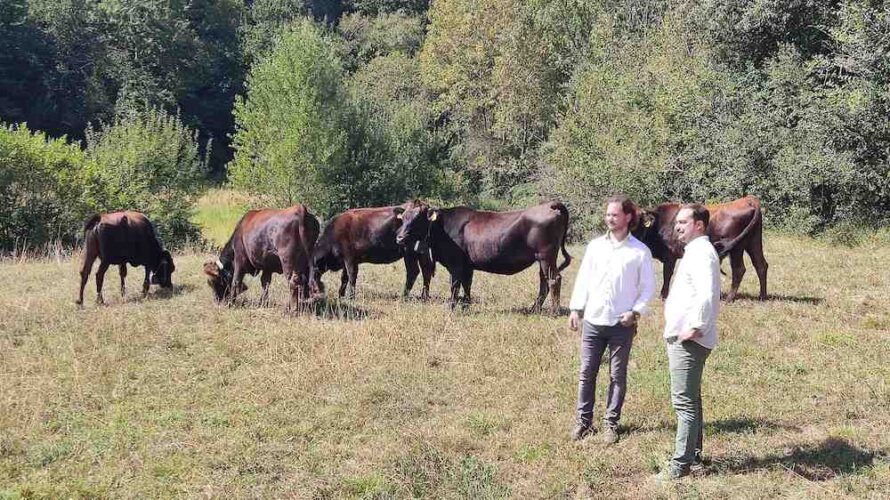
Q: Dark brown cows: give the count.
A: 5